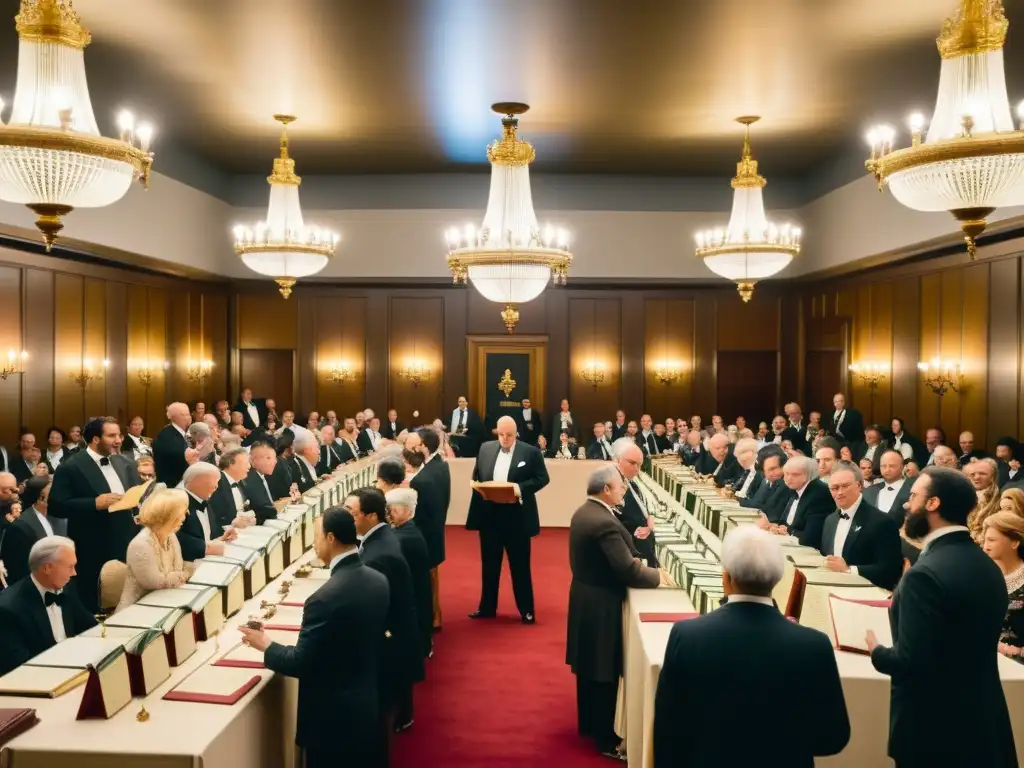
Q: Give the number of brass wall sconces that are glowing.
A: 10